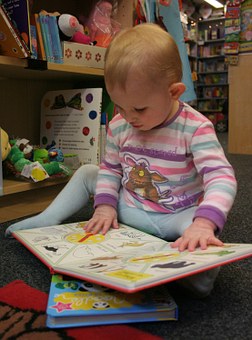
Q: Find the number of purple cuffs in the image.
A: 2